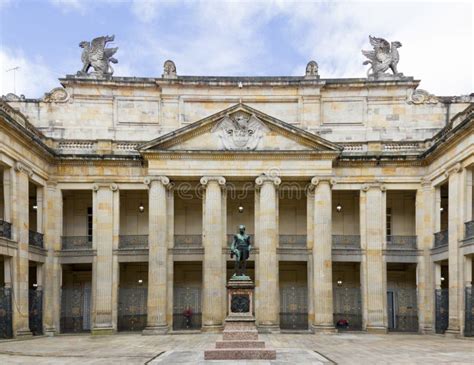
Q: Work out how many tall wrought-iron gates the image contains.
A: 10